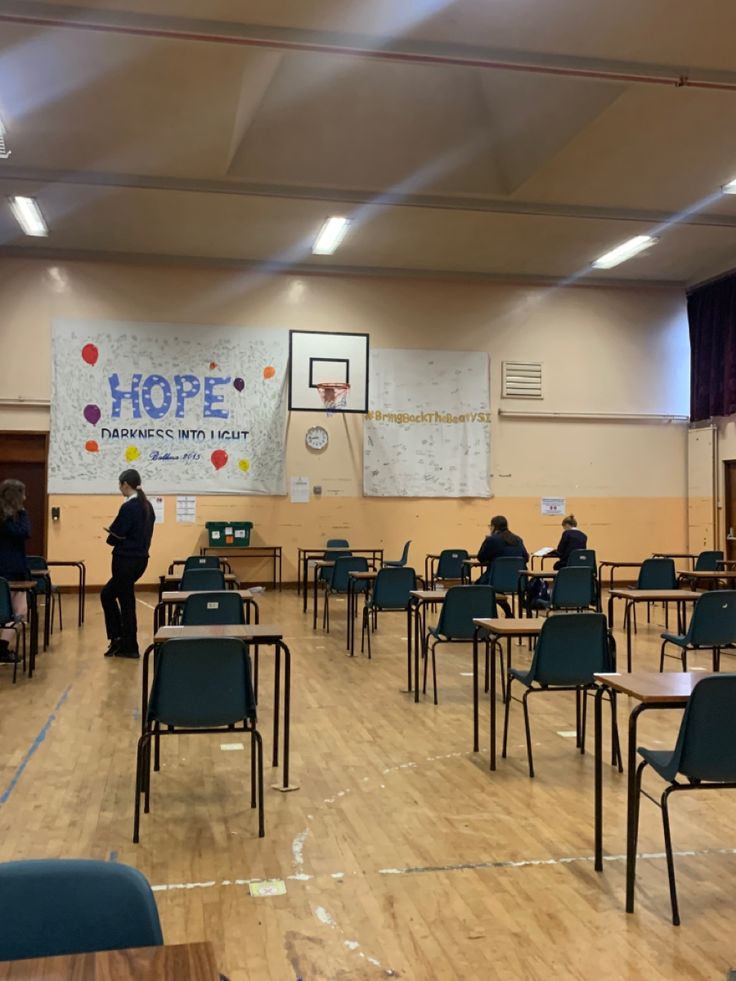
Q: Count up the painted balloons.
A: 9